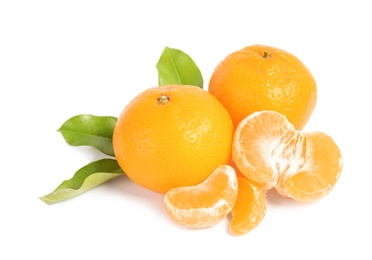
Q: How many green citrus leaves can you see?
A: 3